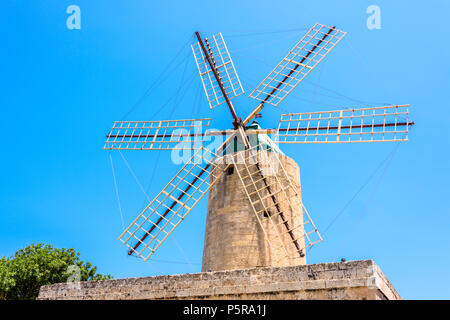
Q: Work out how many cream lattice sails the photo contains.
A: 6